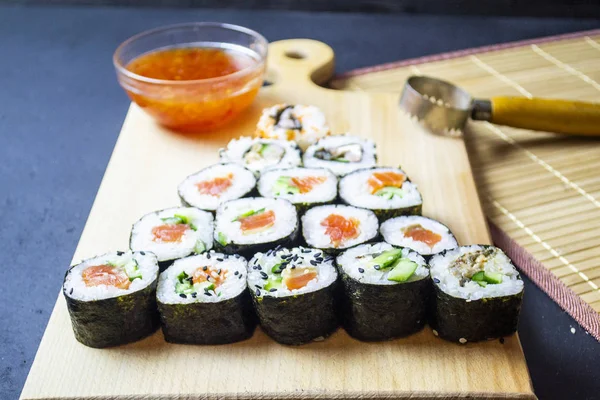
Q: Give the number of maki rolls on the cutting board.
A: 15